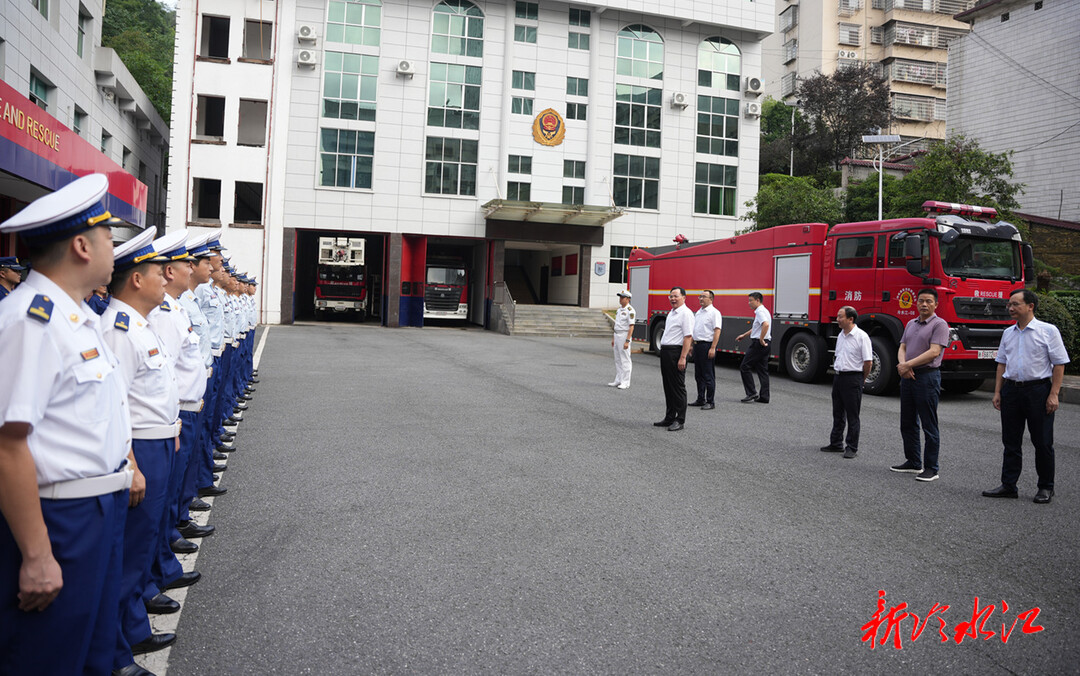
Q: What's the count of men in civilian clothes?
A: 6